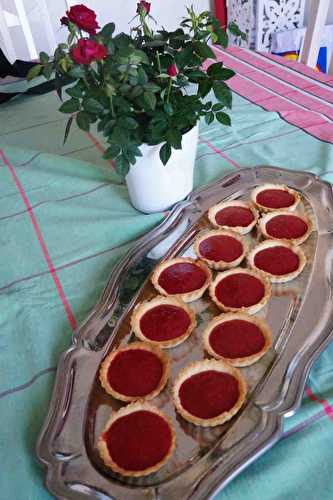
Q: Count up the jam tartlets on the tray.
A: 12